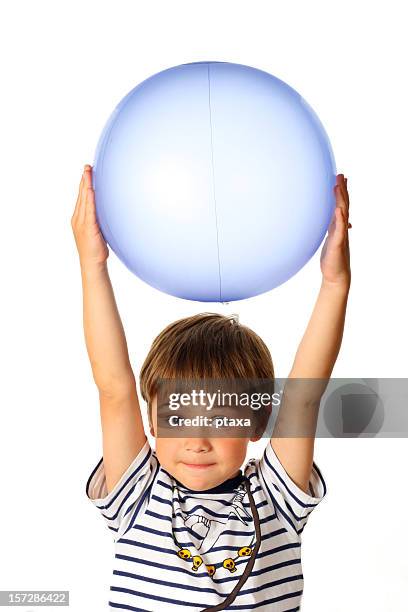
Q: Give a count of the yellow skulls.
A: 5